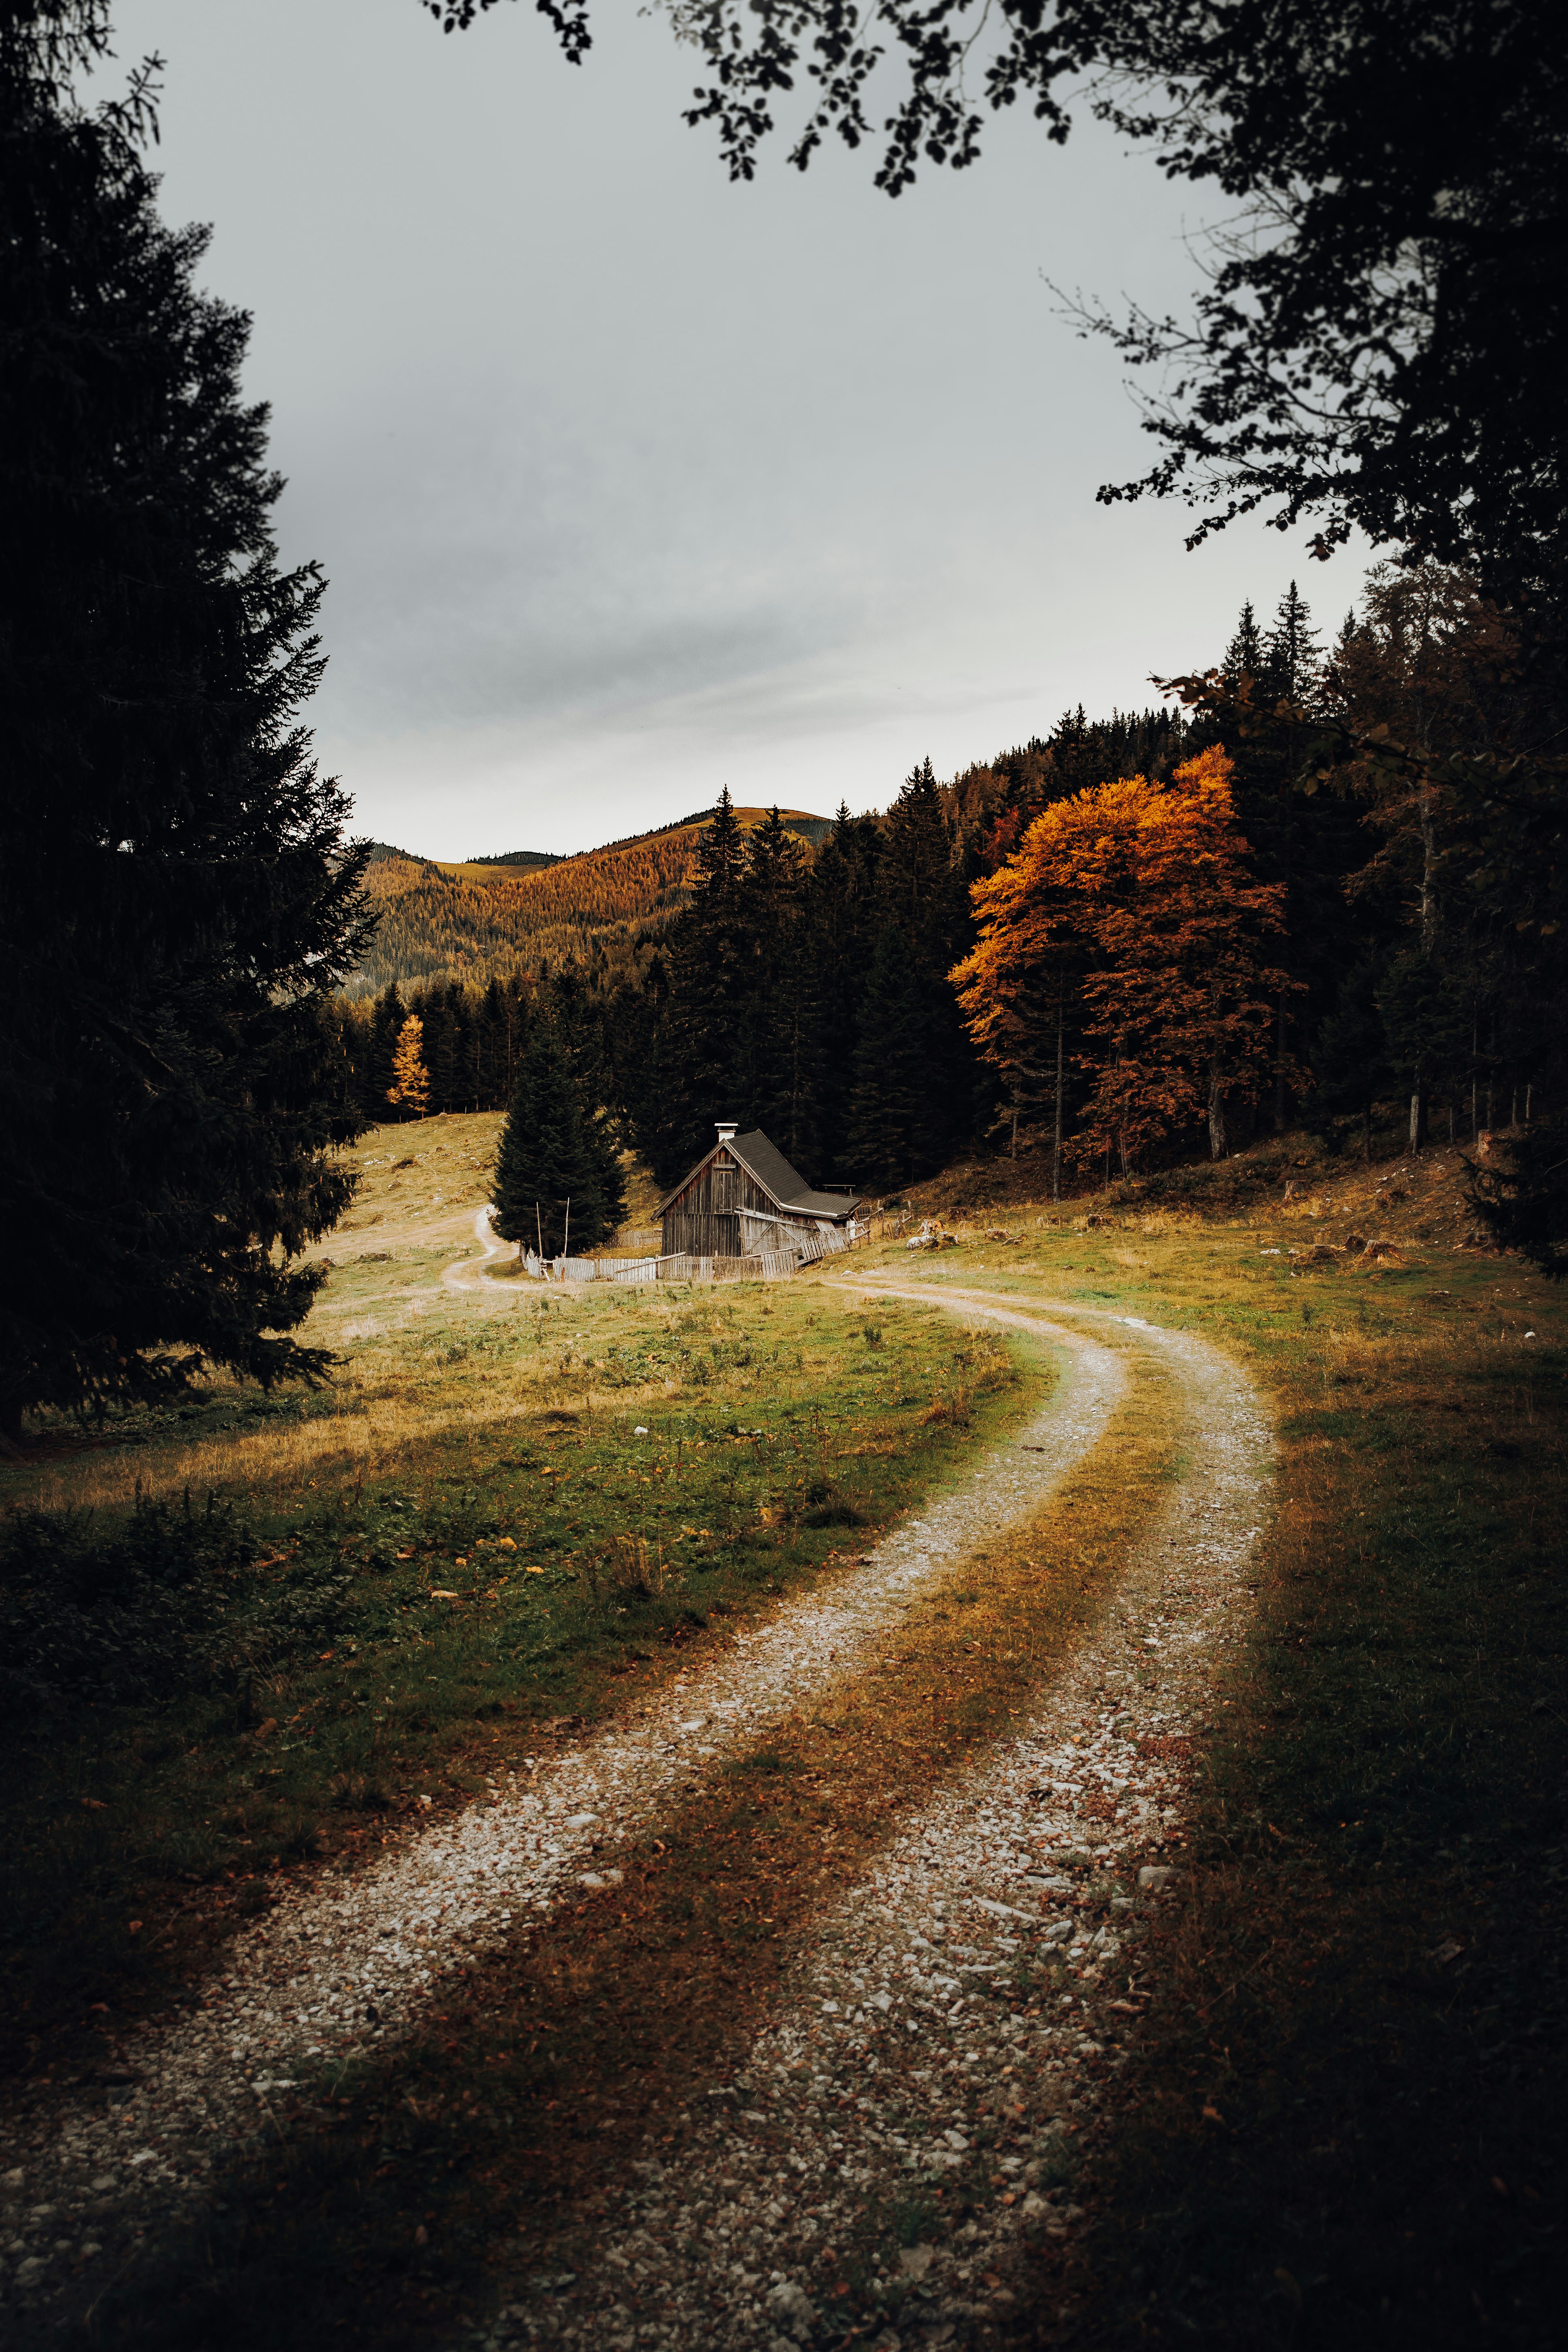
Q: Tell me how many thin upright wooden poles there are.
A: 2